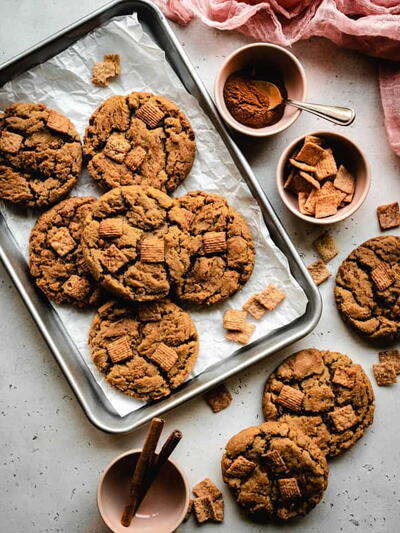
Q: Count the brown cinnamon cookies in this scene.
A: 9